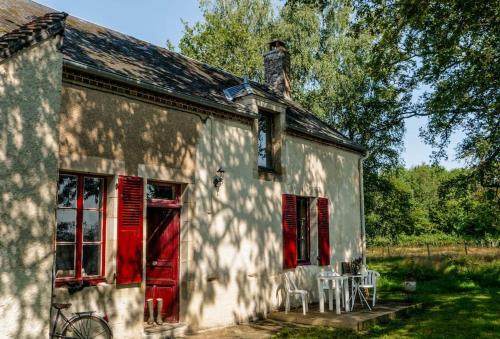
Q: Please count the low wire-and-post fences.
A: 1